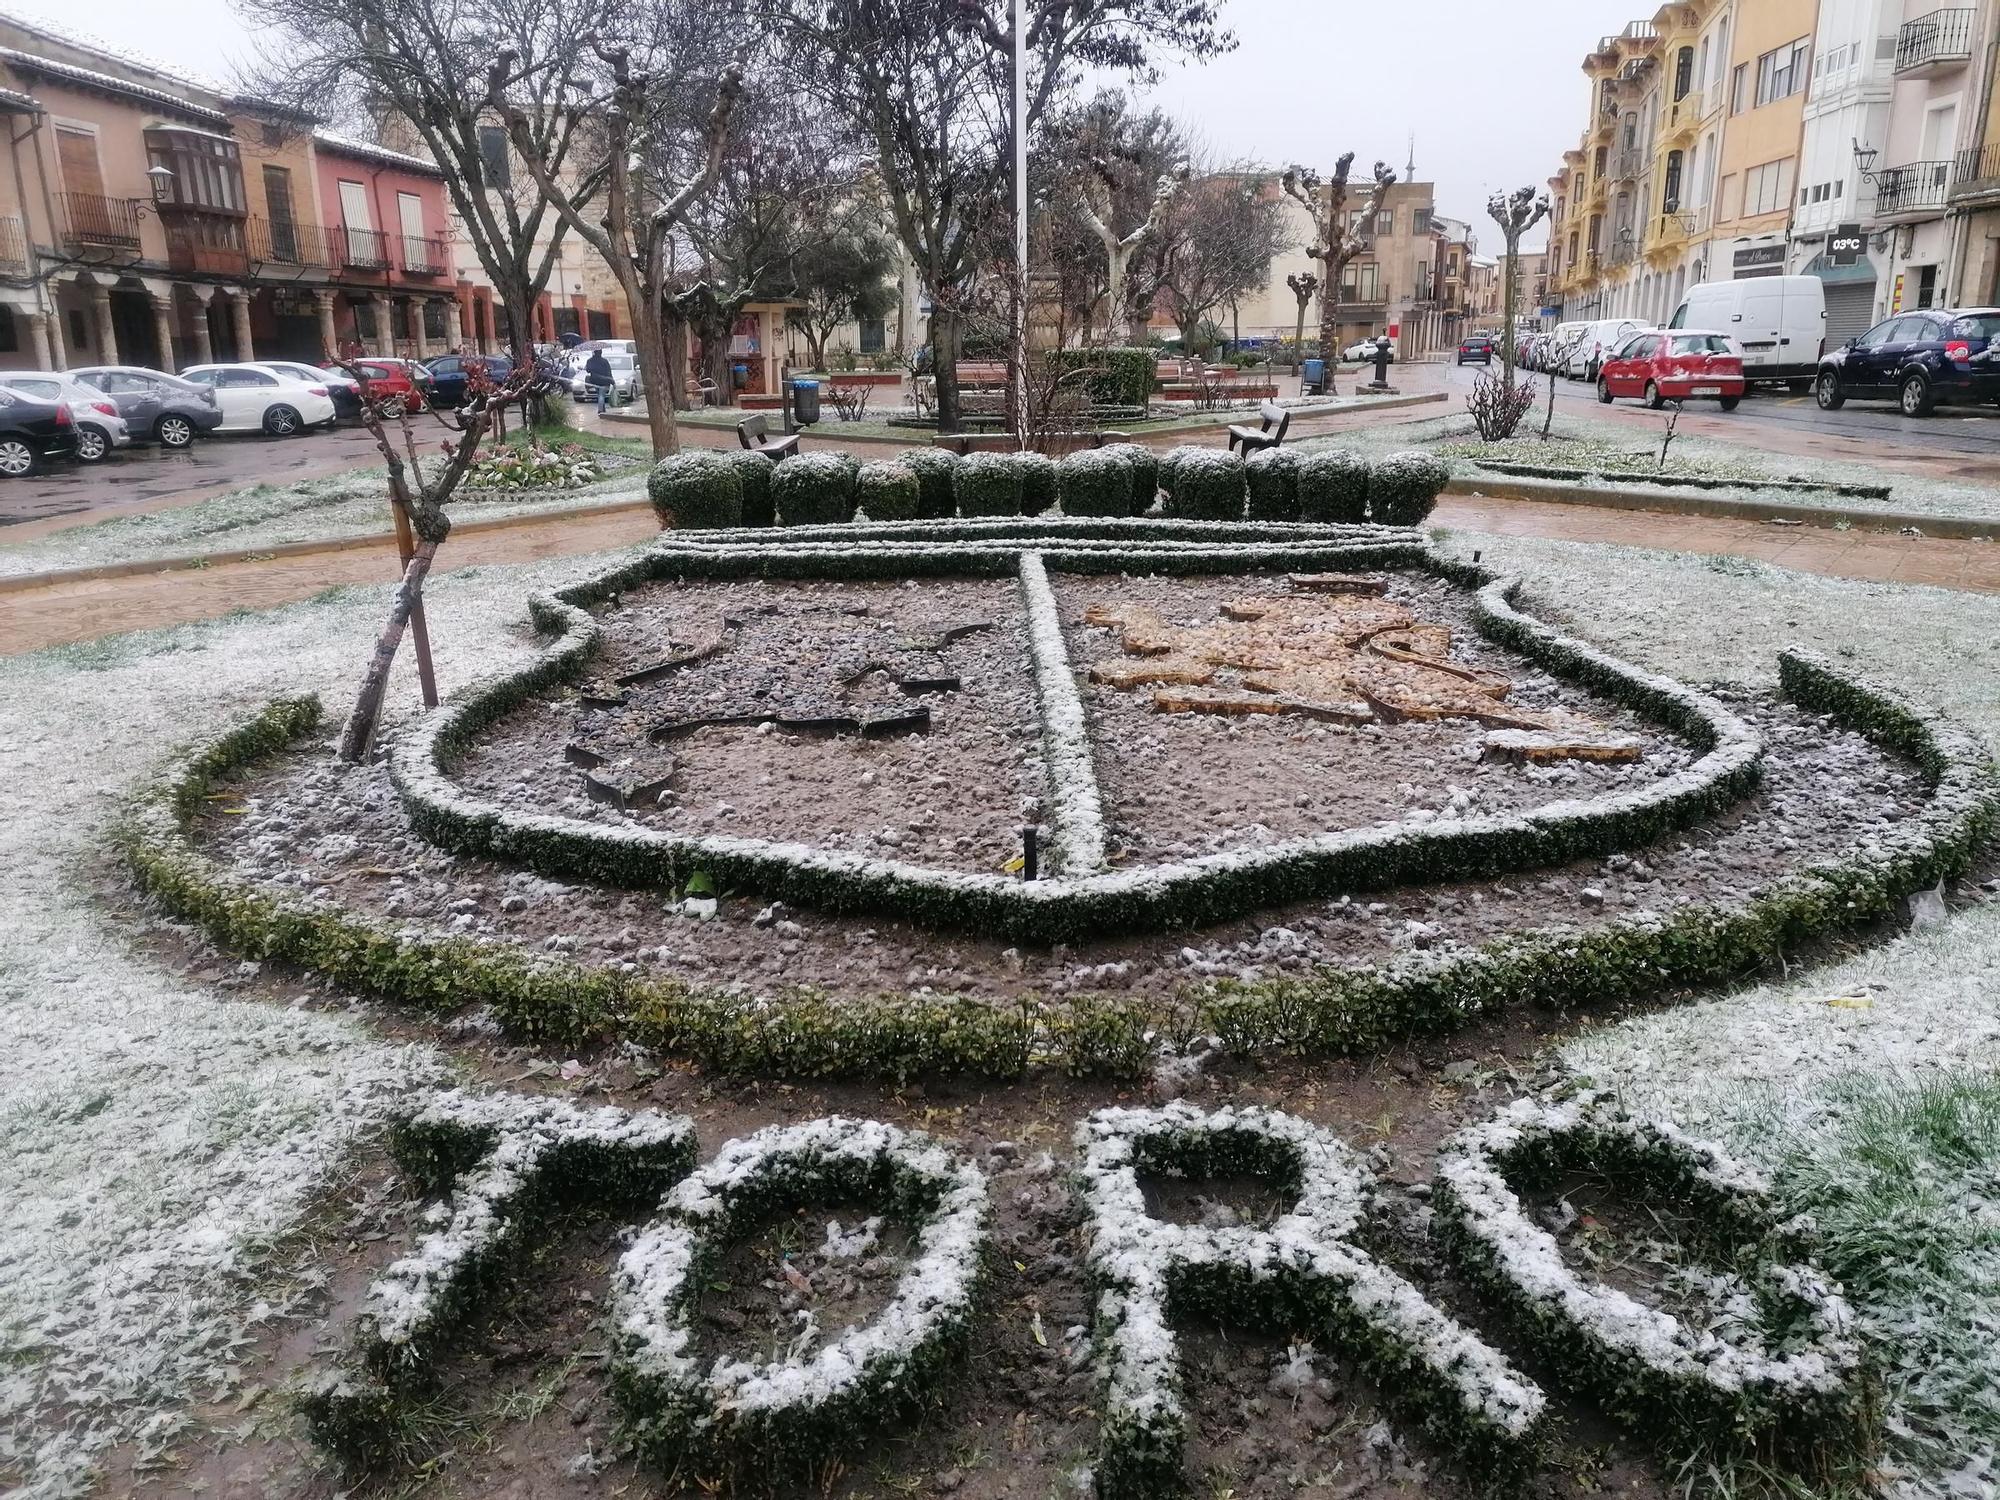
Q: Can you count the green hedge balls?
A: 15